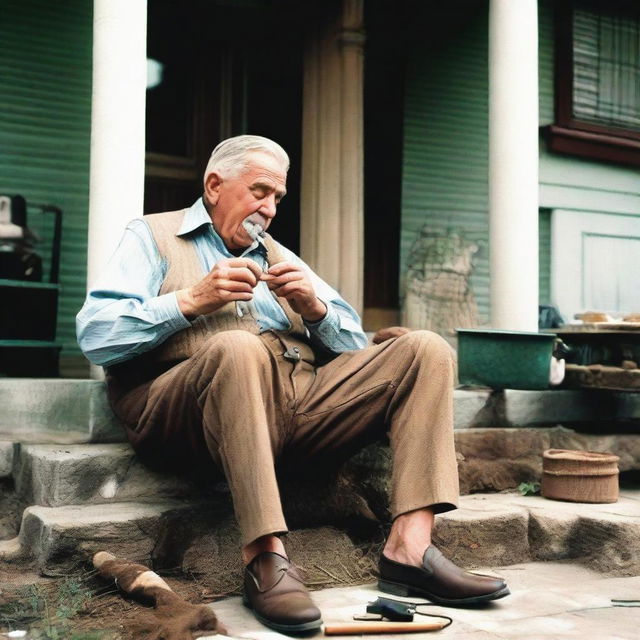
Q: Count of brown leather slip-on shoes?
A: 2